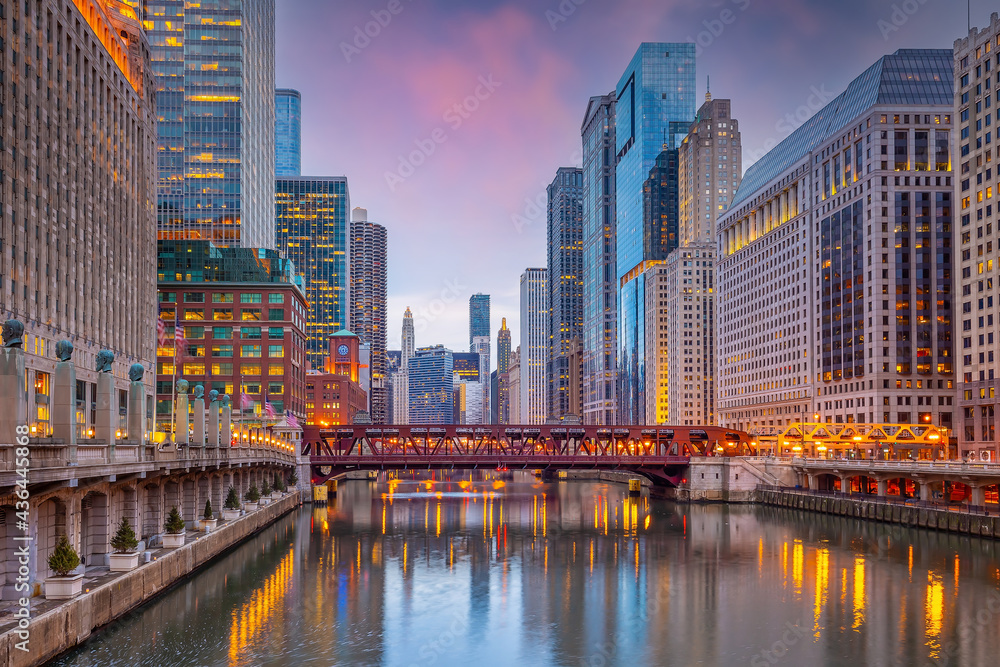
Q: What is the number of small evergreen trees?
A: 9